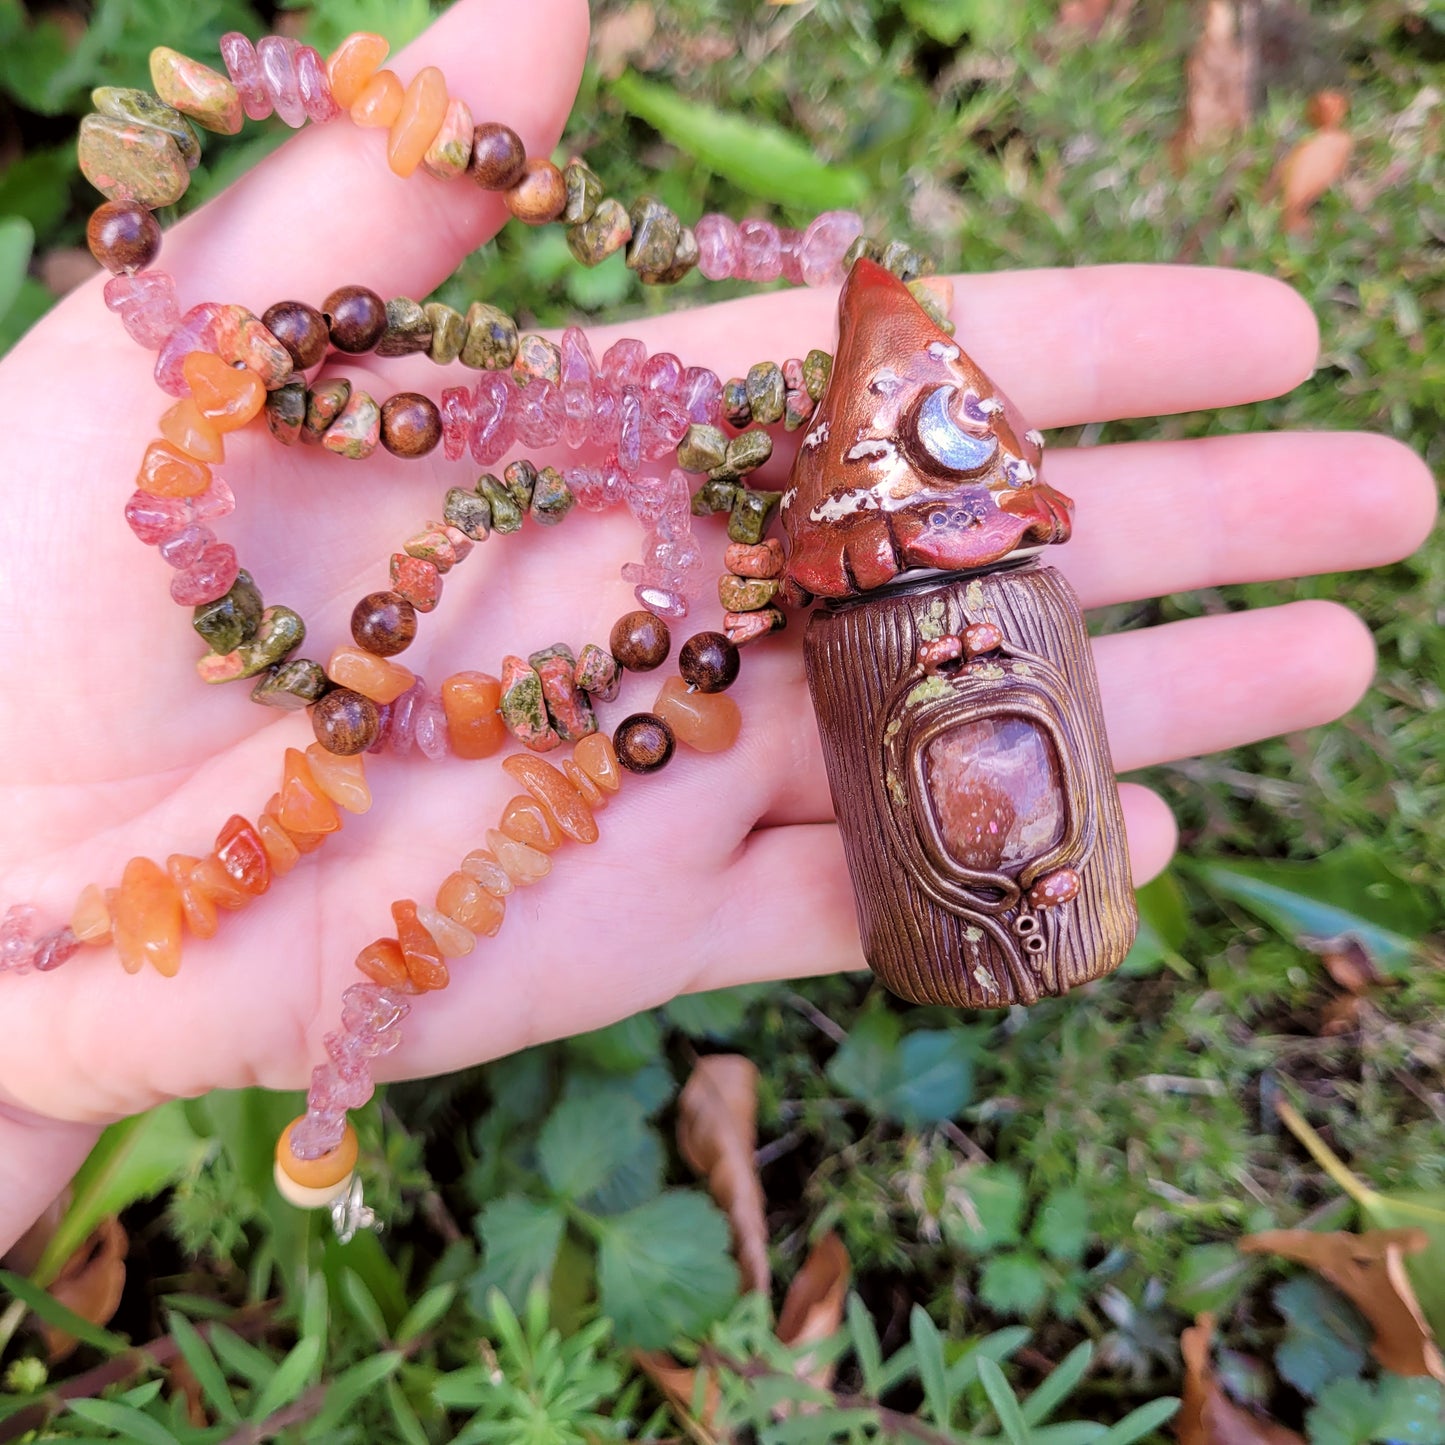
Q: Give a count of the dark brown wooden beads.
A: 11